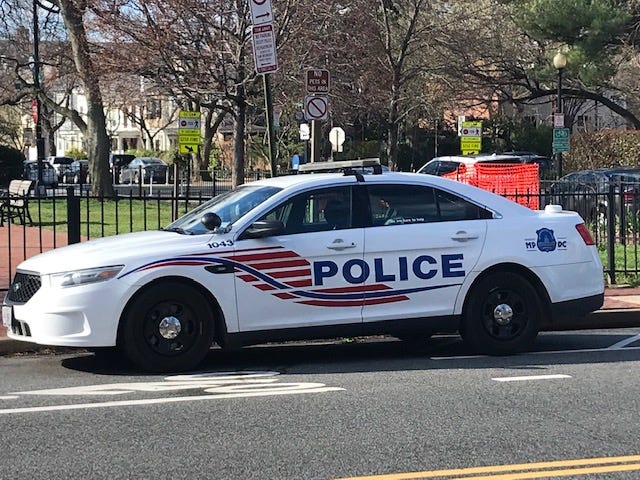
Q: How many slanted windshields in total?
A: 1